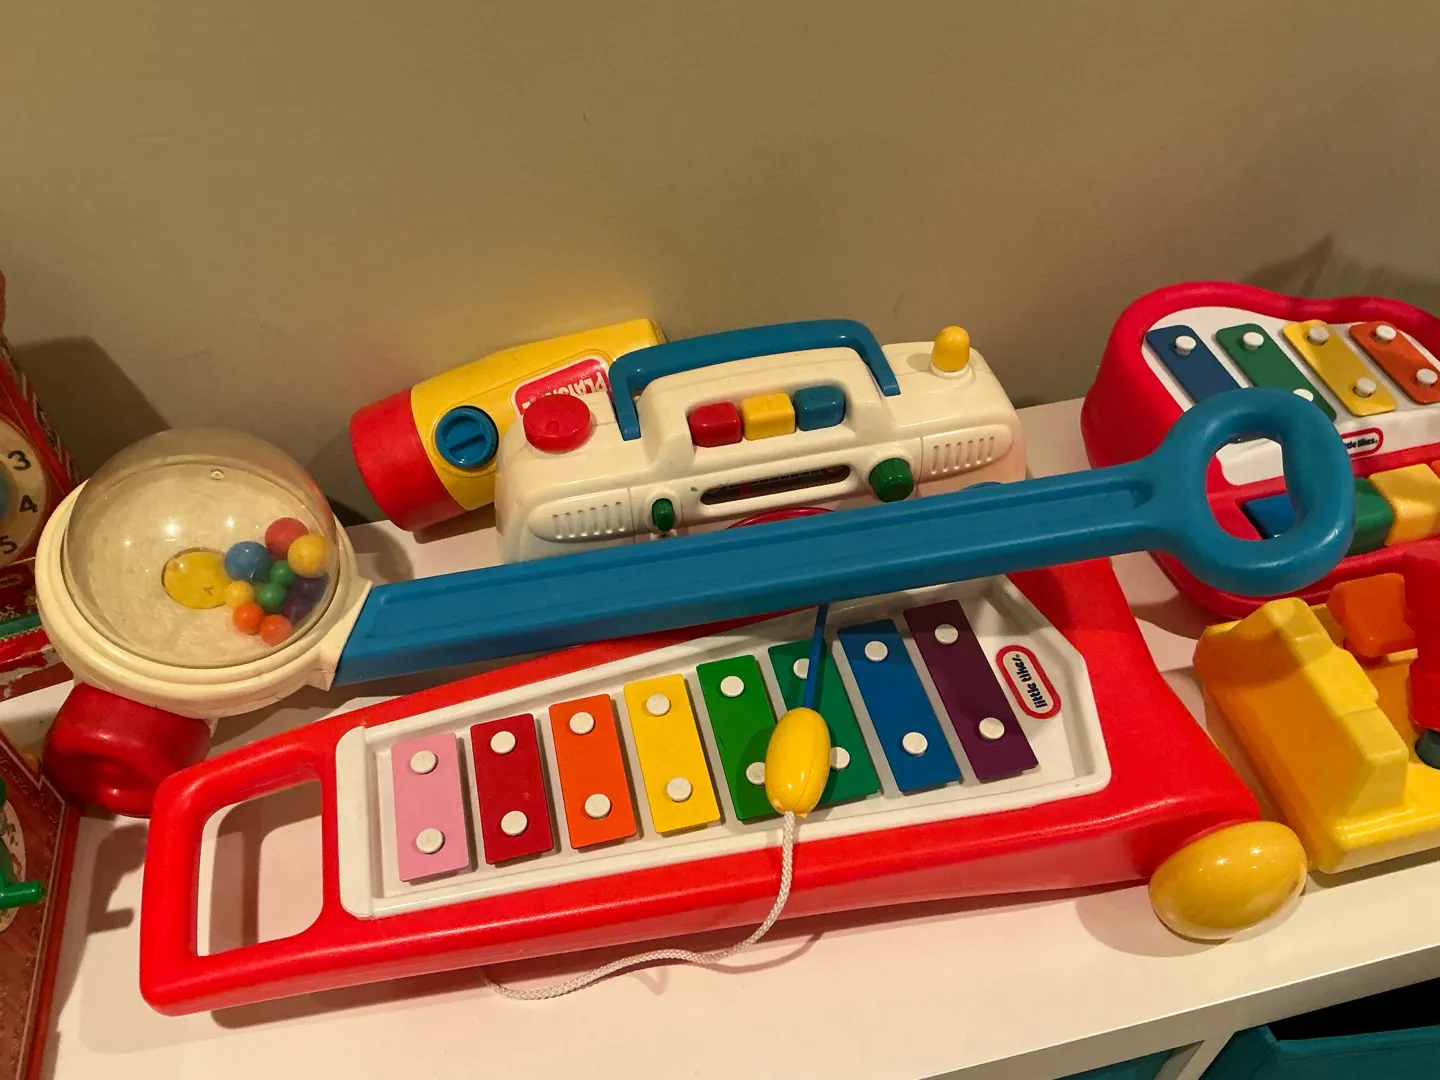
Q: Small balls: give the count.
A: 10